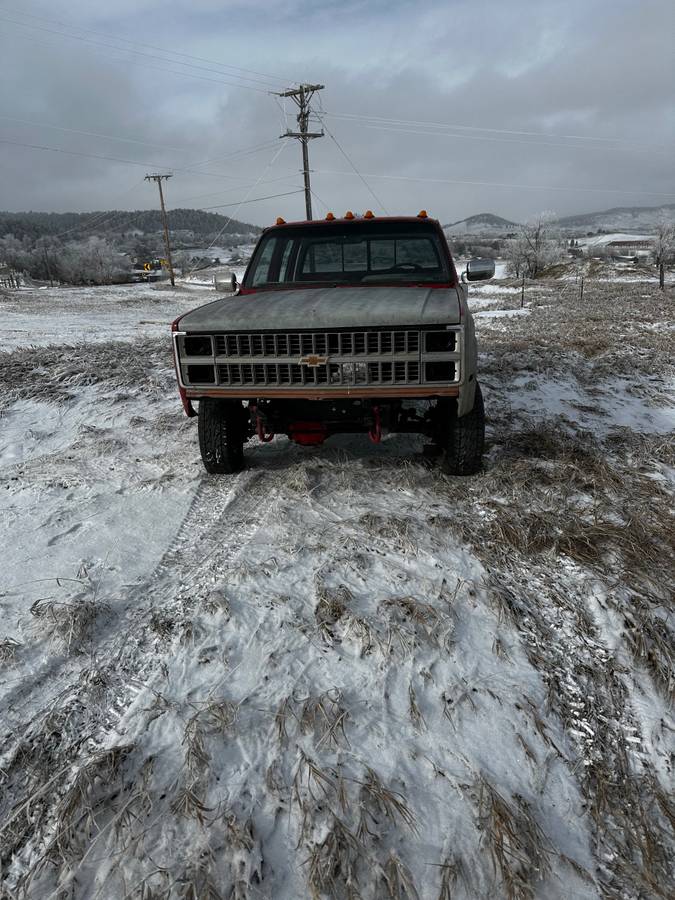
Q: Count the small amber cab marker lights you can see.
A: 5